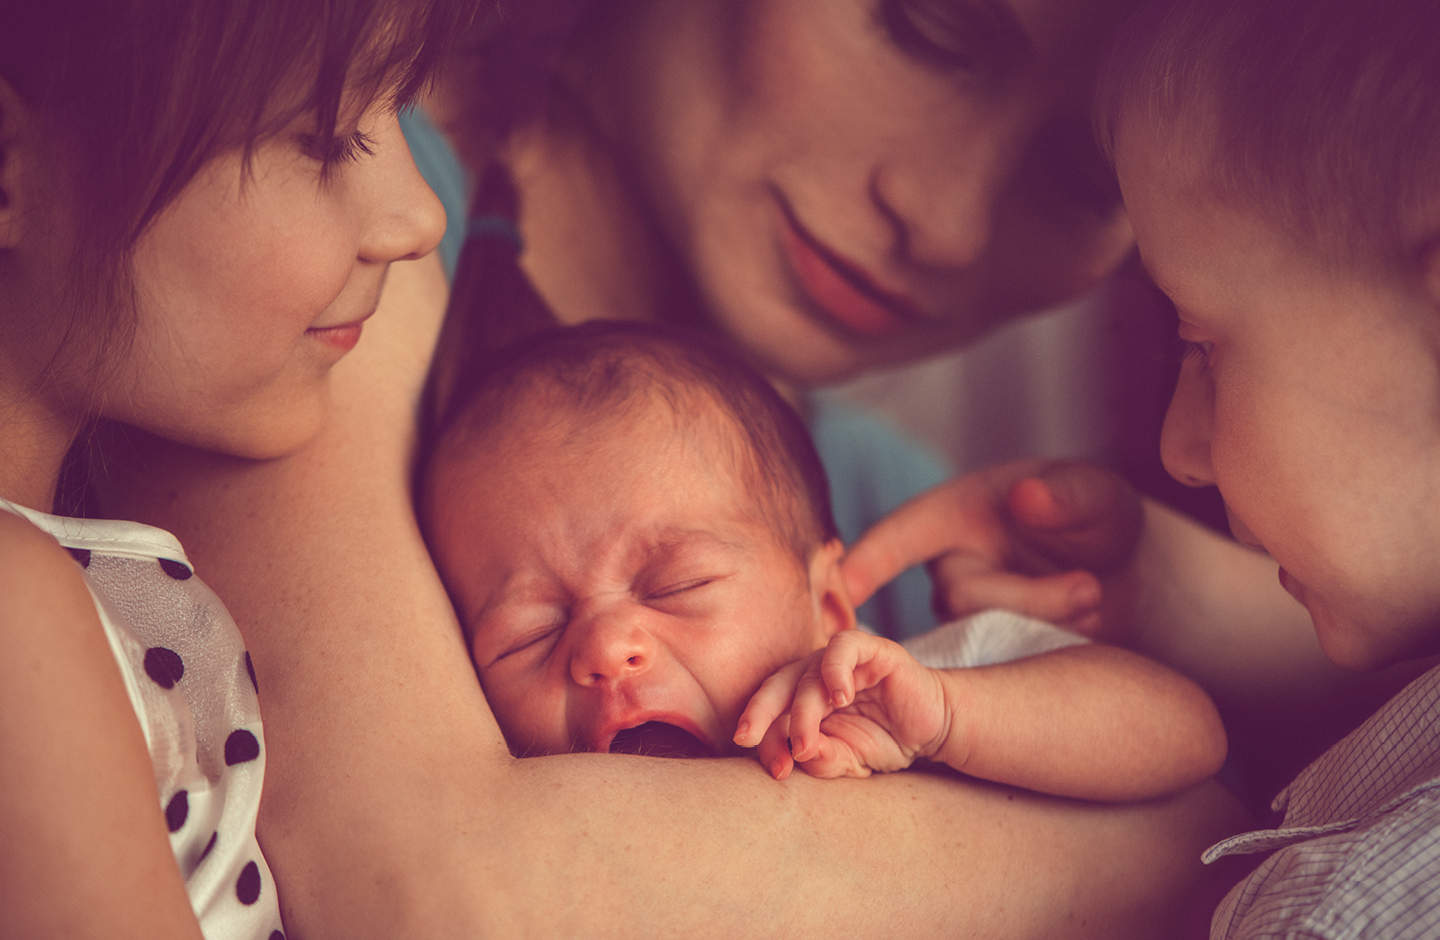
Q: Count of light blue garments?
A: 1